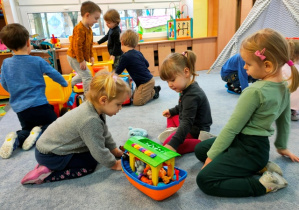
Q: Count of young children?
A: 9